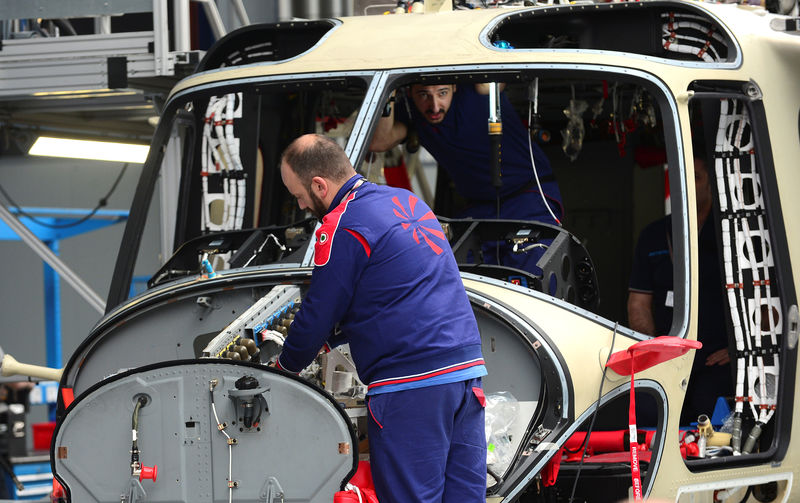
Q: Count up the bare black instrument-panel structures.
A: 2